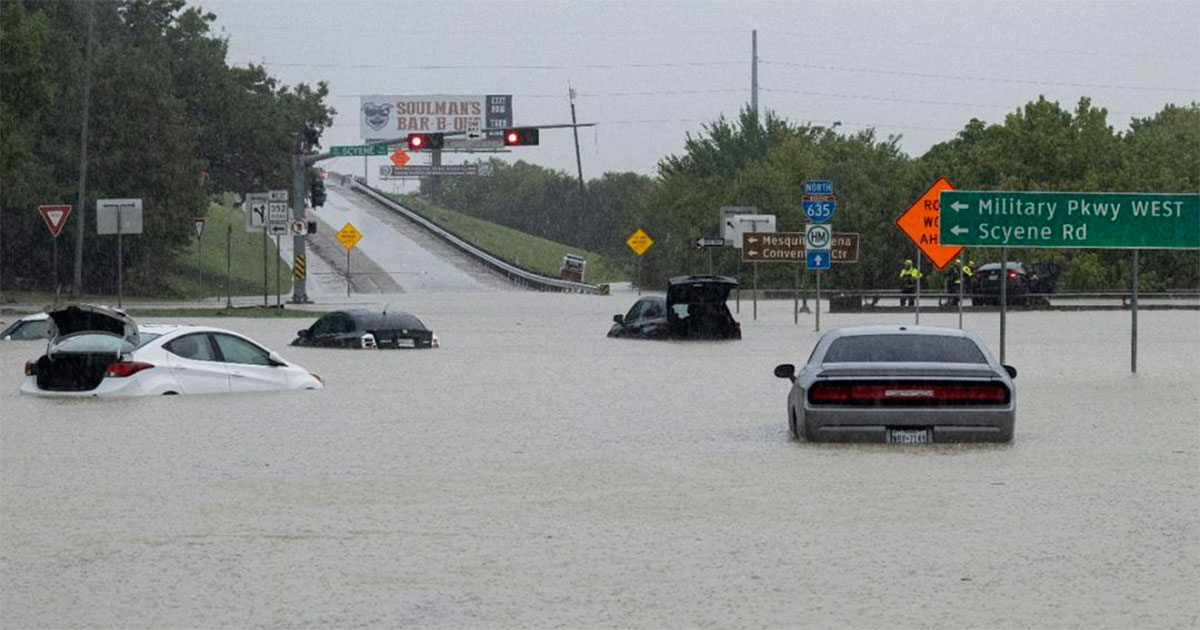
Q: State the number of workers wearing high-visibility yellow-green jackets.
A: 2